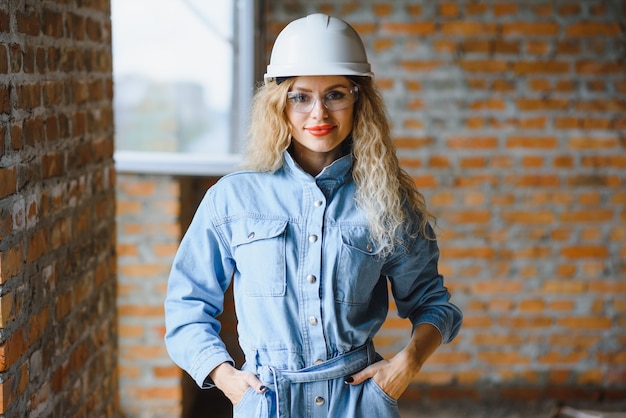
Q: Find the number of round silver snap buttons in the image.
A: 8